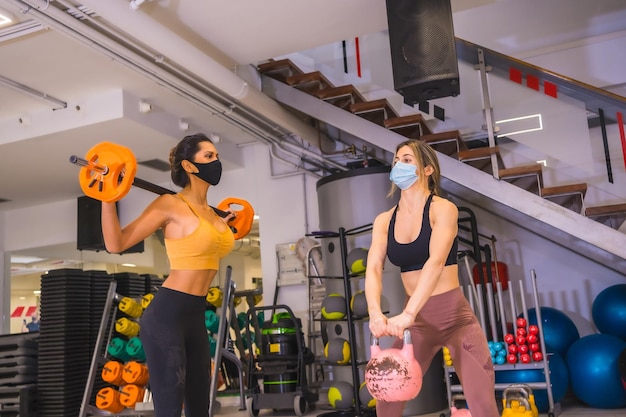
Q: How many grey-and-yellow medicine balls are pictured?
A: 6